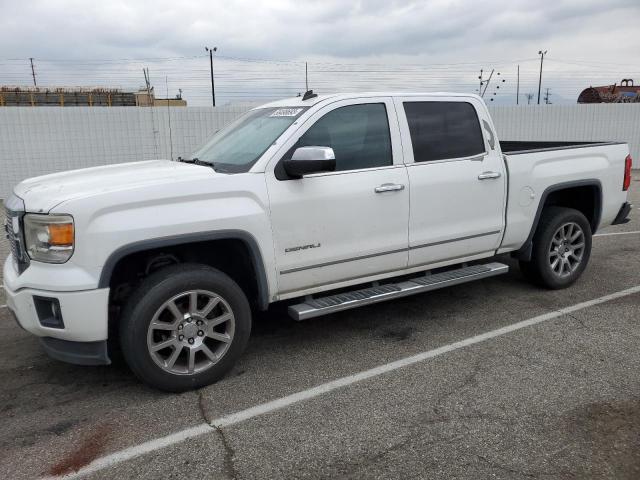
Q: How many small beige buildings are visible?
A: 1